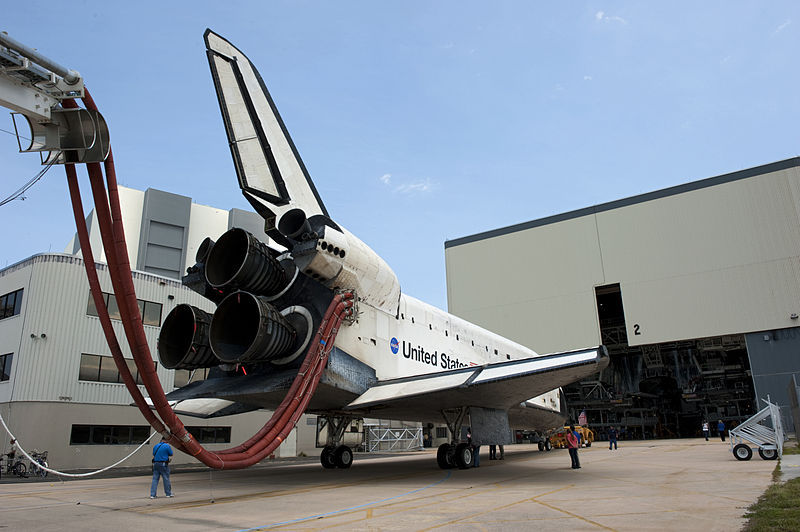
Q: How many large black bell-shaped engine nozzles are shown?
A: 3